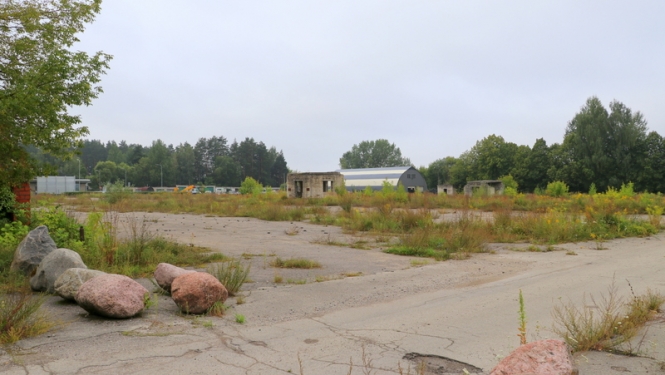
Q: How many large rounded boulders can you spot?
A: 7